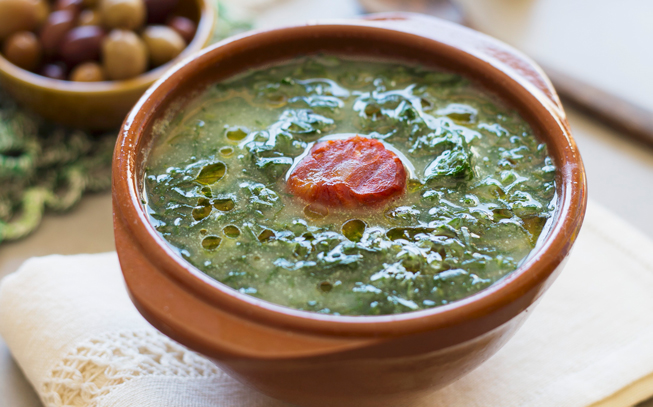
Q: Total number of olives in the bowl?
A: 13